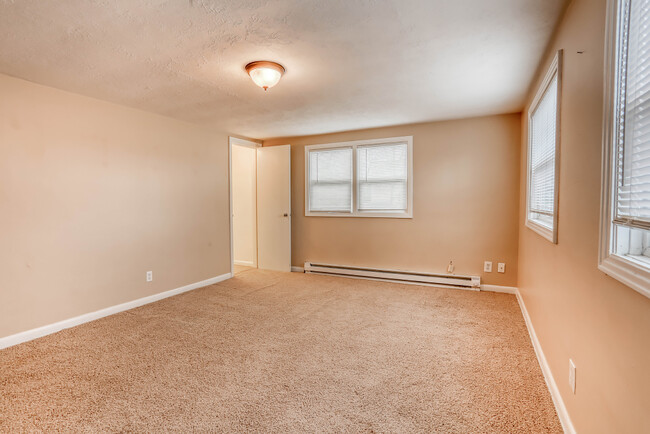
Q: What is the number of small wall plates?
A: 4